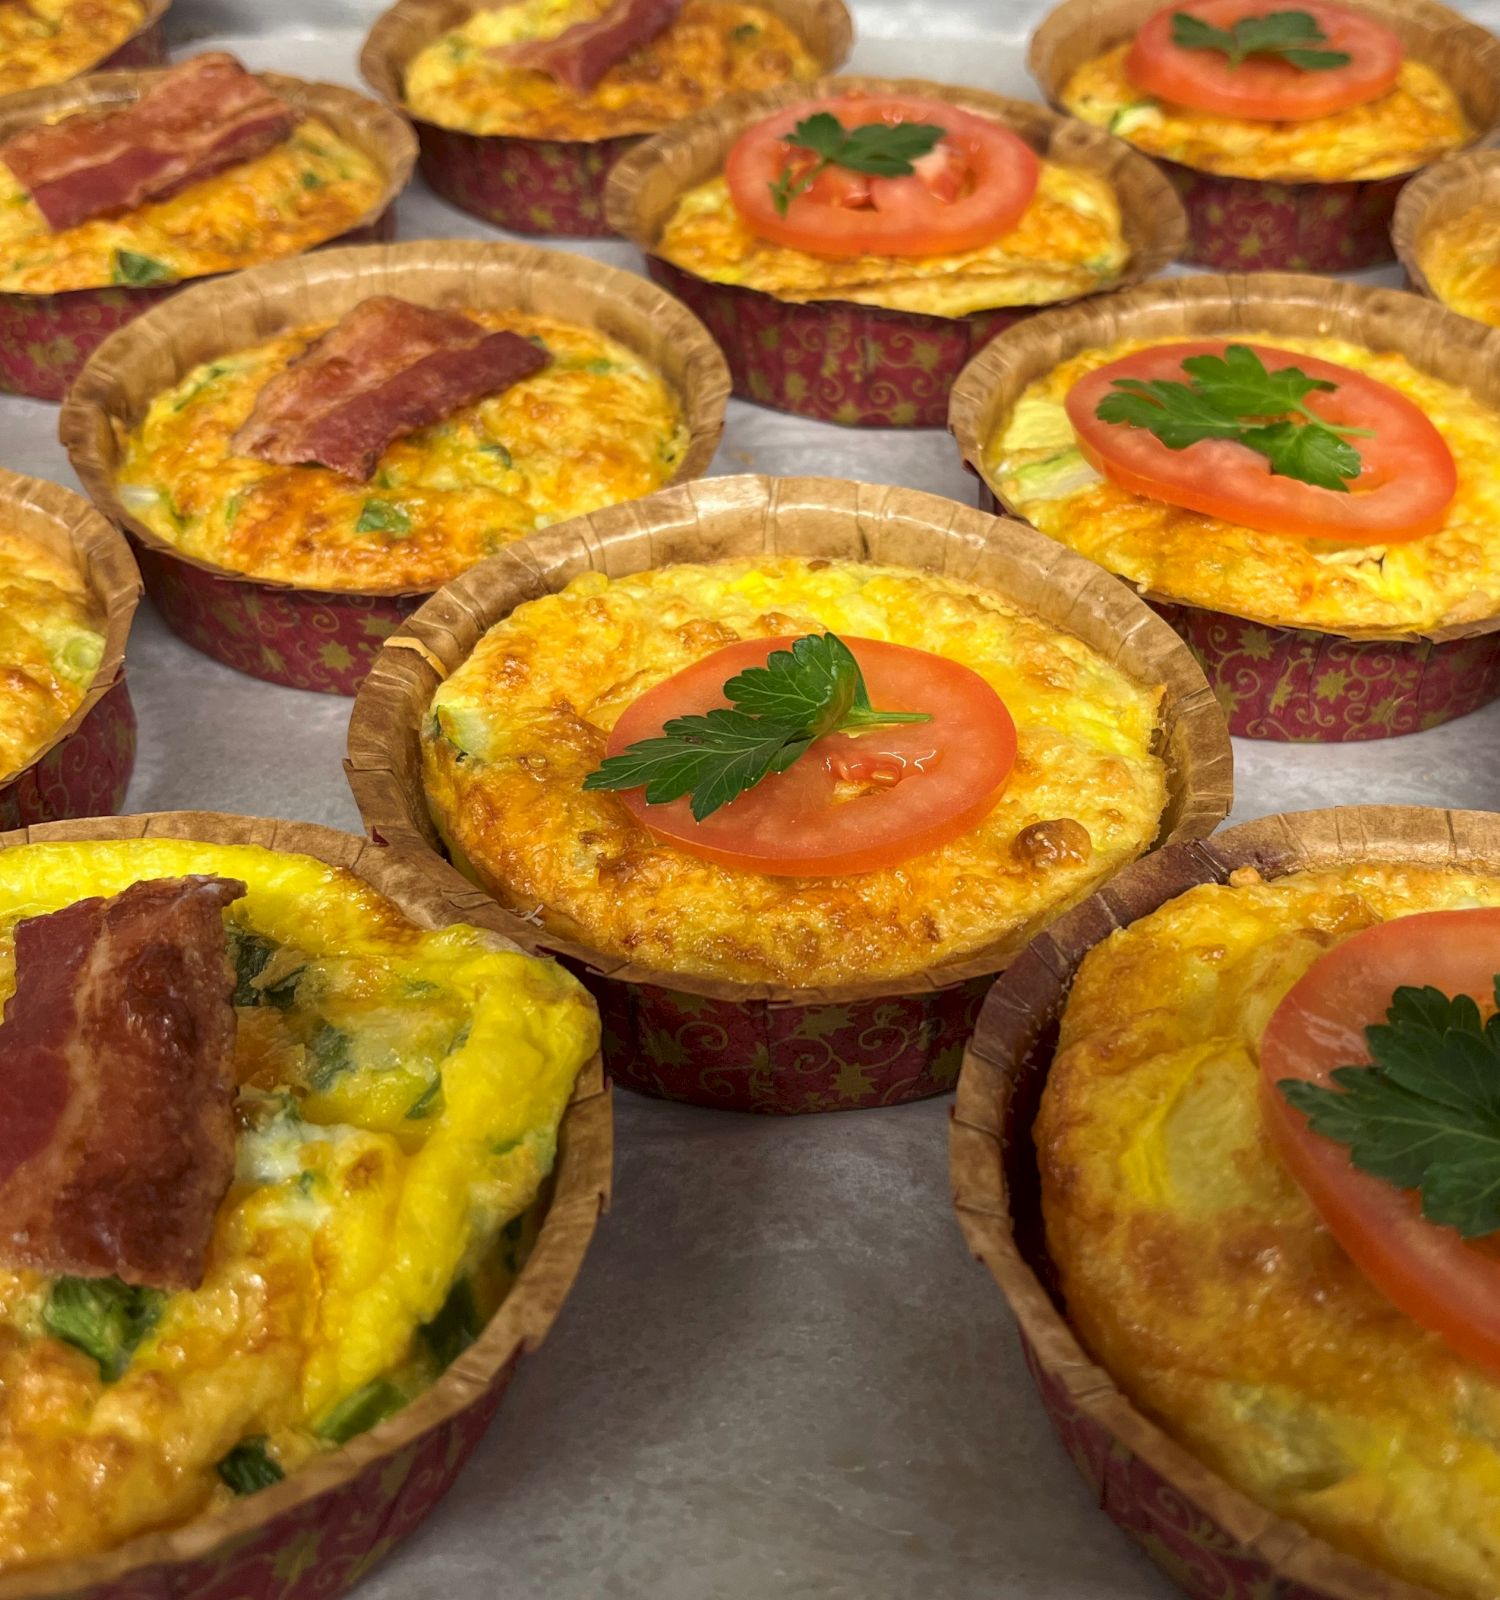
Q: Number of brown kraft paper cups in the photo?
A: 12